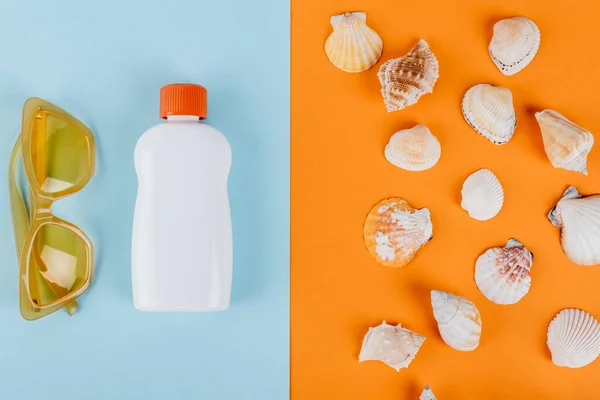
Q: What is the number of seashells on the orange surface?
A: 14